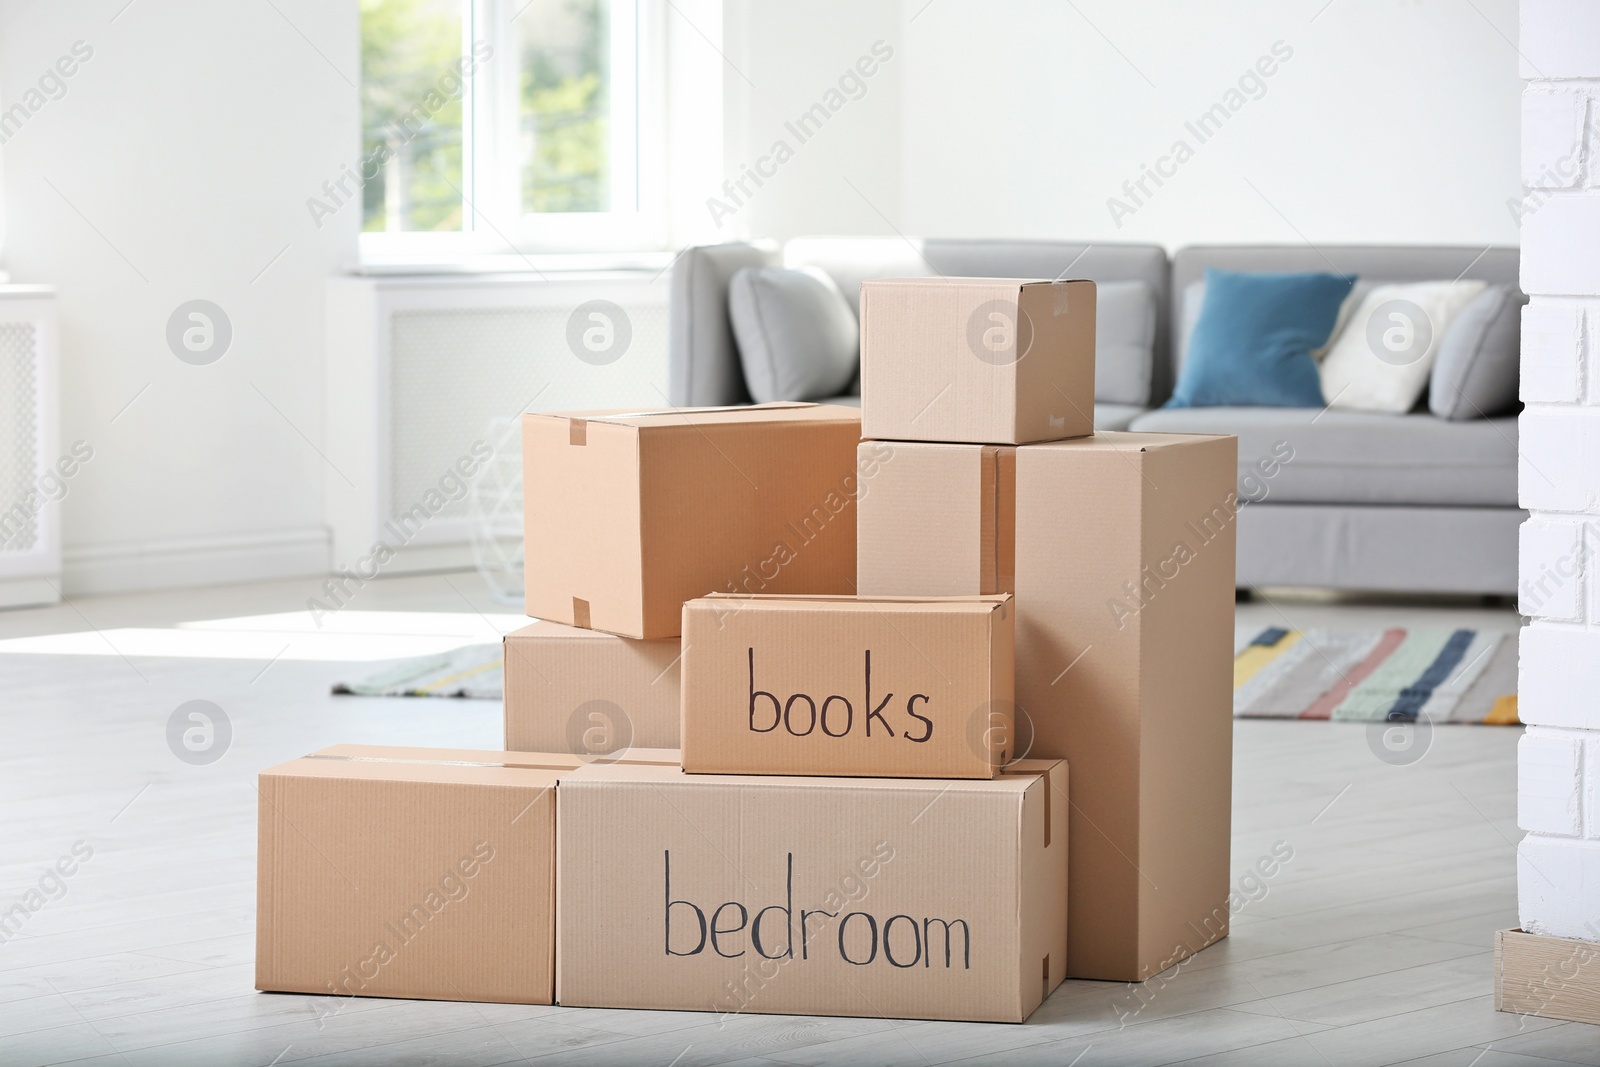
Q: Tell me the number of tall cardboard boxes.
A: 1